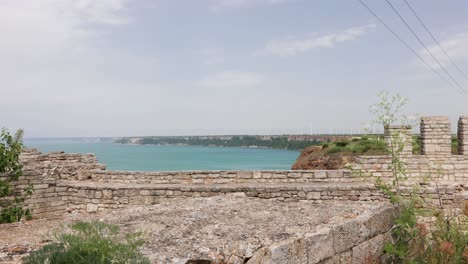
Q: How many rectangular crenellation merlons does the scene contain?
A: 3